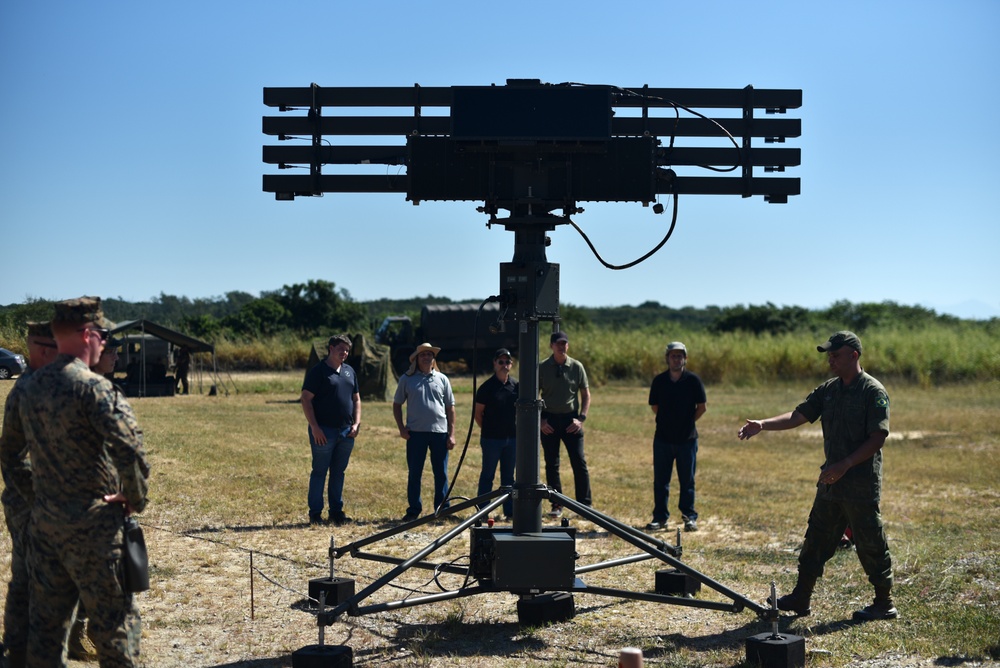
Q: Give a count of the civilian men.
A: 5